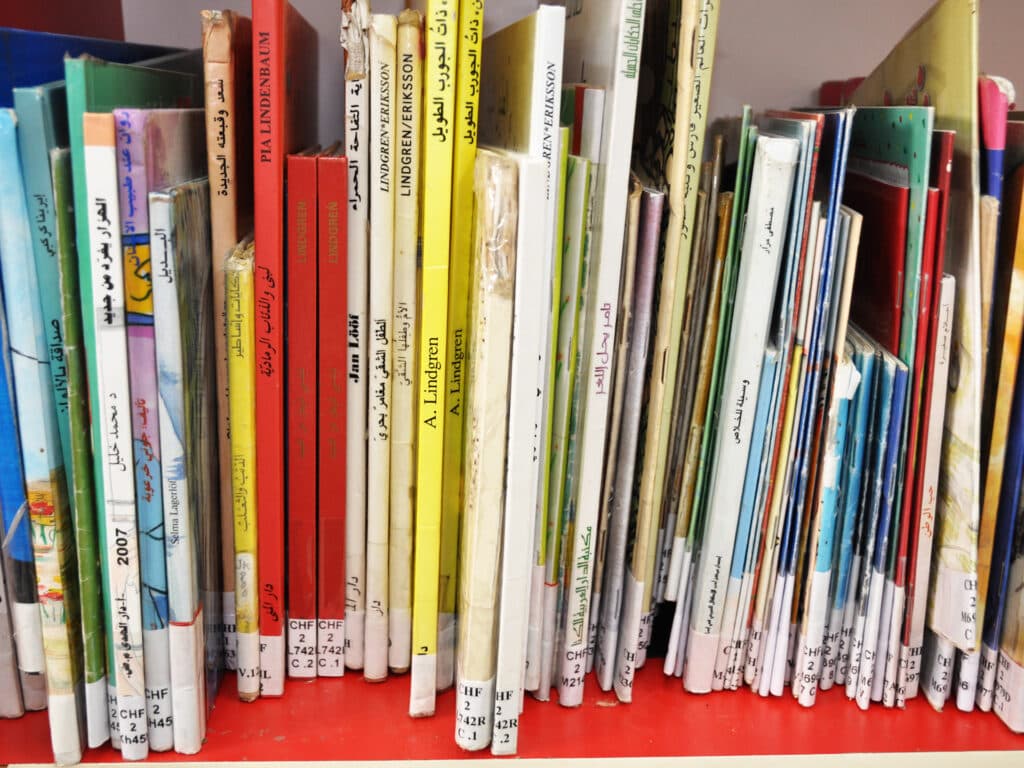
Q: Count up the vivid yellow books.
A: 3